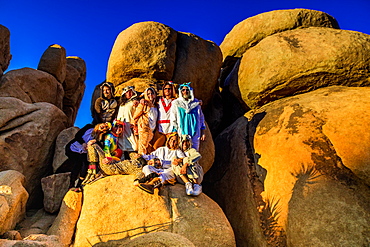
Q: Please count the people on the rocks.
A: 10